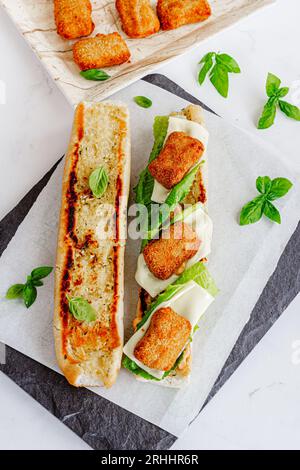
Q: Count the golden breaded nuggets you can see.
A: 7